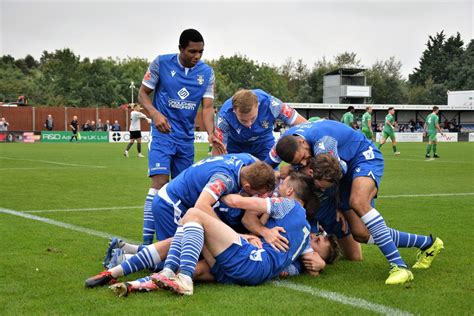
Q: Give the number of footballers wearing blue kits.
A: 7